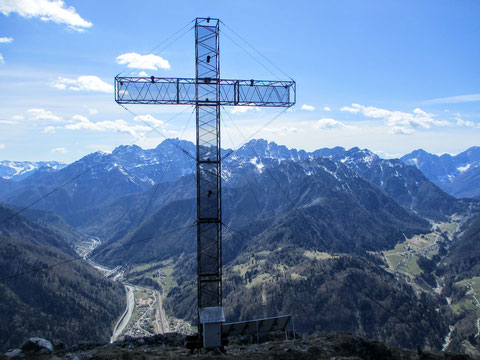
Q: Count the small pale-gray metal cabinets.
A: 1